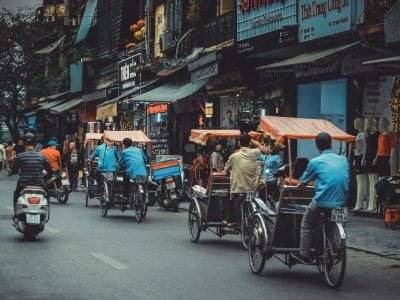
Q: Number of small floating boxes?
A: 0